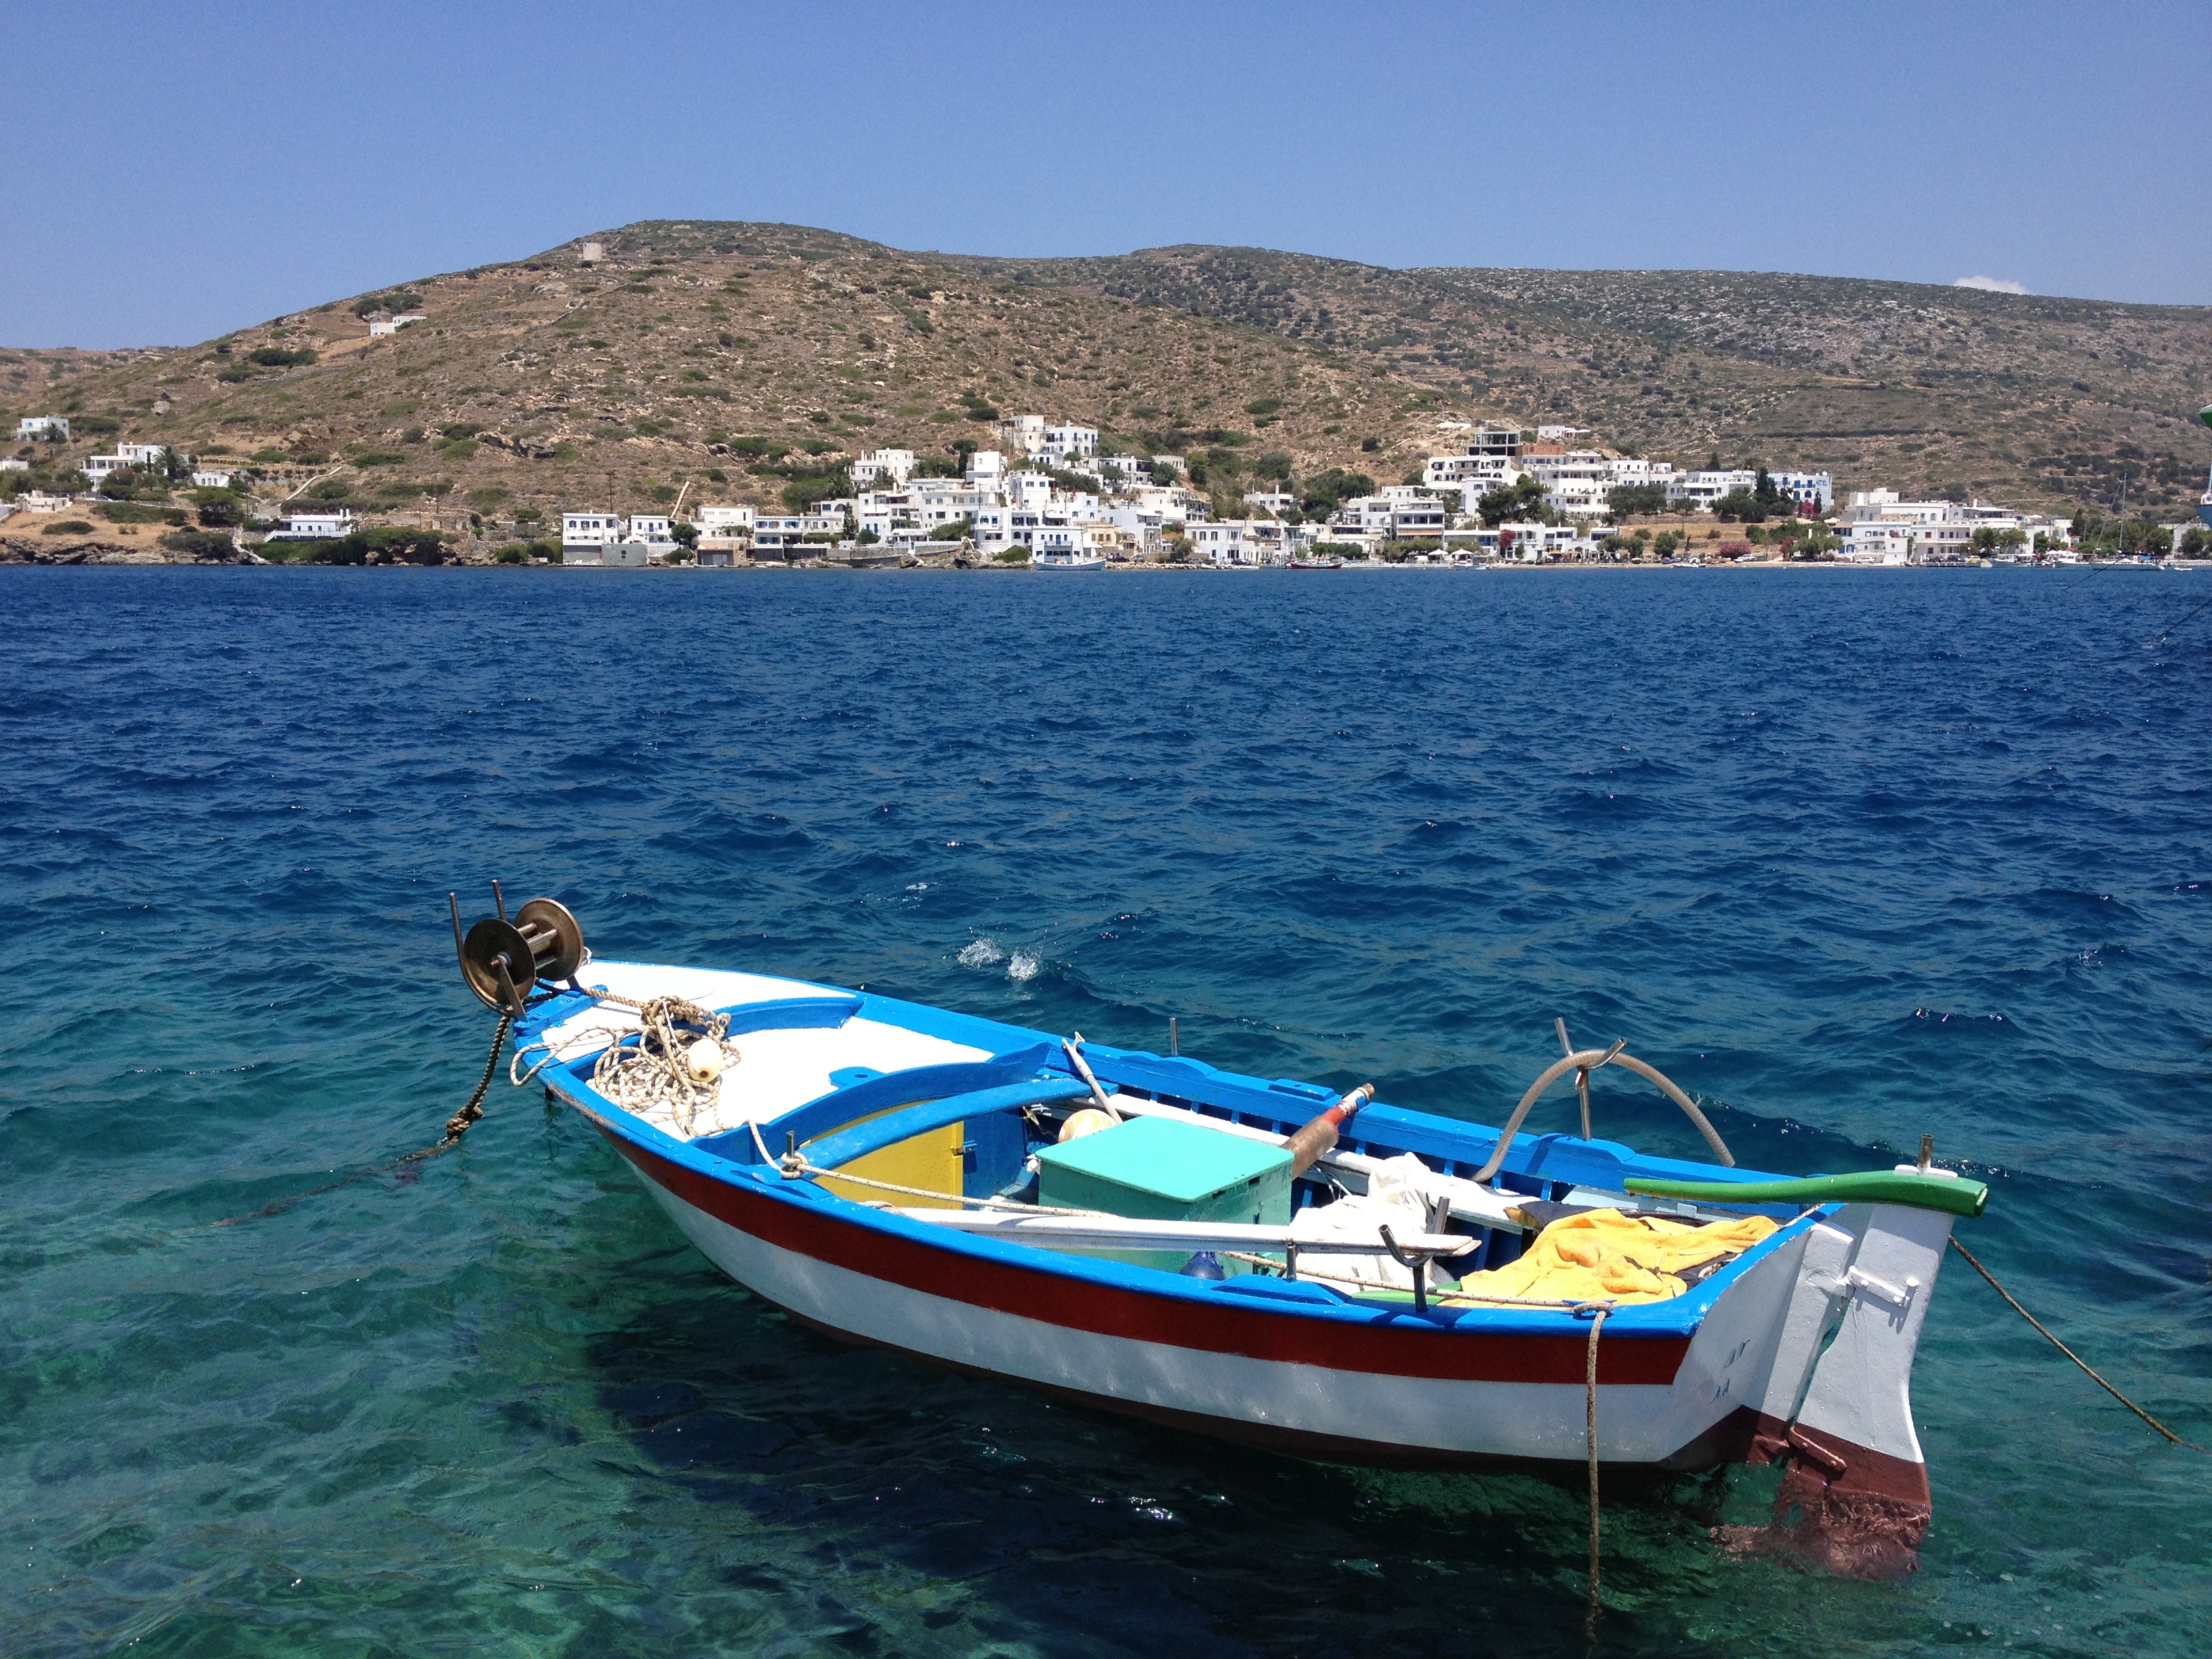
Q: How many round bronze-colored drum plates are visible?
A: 2